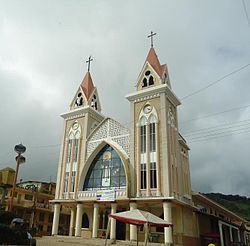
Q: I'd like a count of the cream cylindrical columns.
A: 6